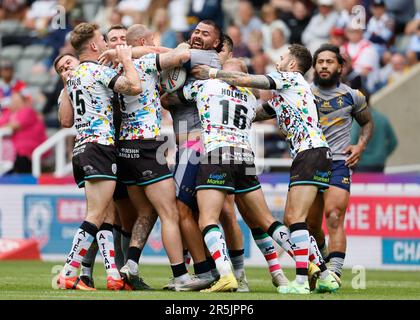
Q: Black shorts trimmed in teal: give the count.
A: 4